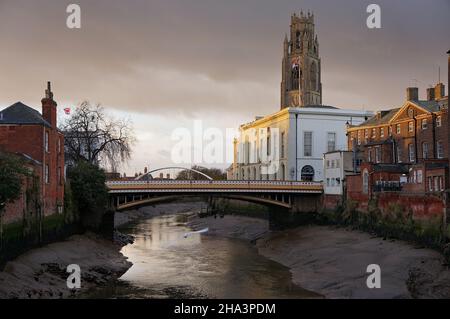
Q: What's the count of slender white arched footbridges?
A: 1